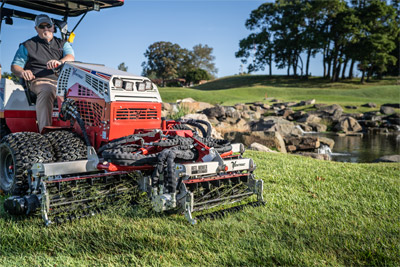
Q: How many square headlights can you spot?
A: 4